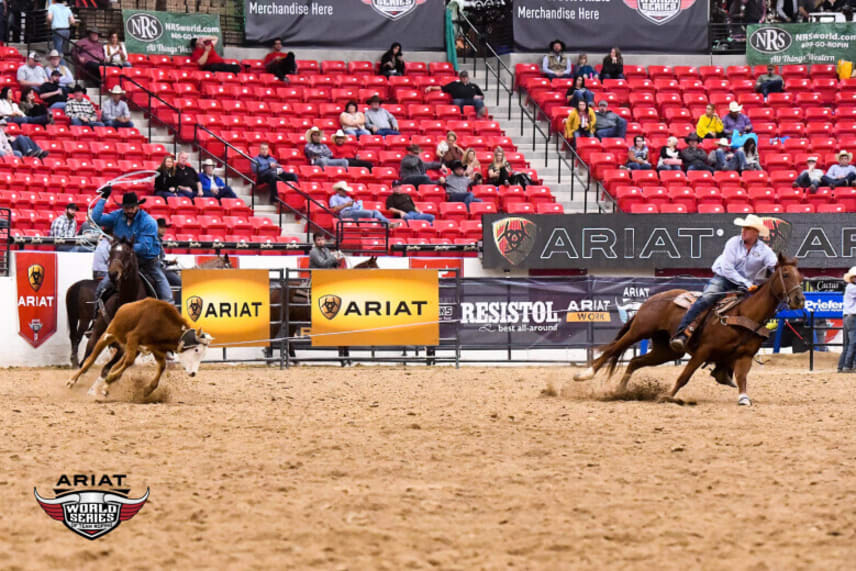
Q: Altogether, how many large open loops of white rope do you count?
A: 1